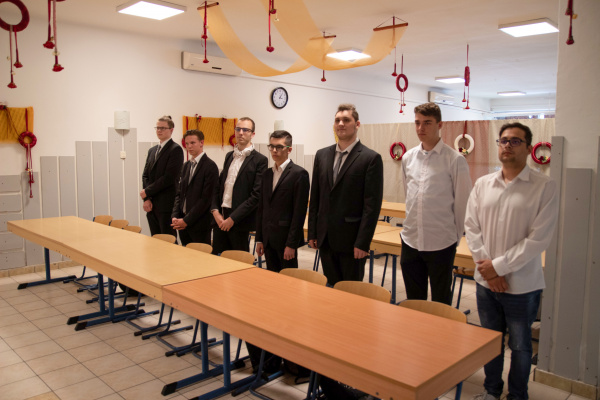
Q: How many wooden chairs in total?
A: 9